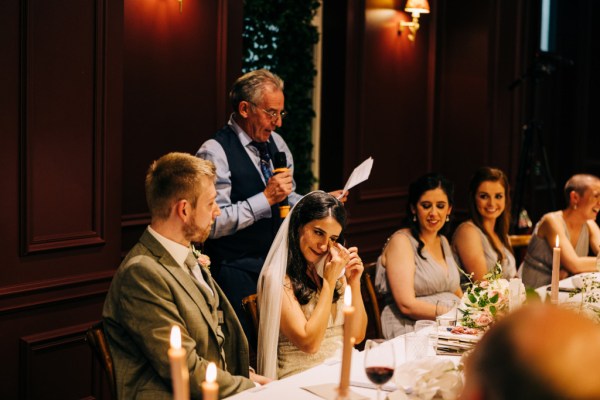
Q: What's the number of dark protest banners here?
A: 0